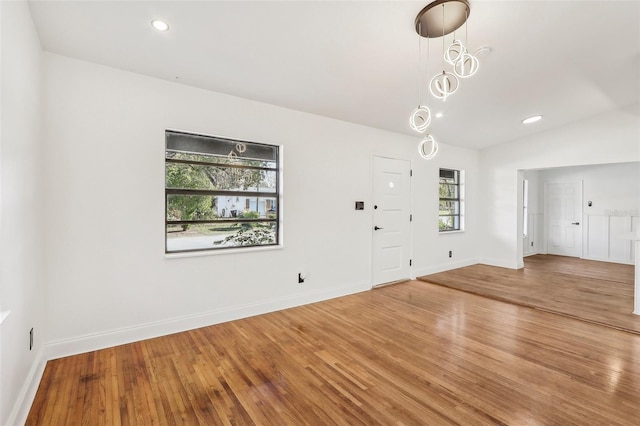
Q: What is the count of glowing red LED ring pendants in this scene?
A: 0